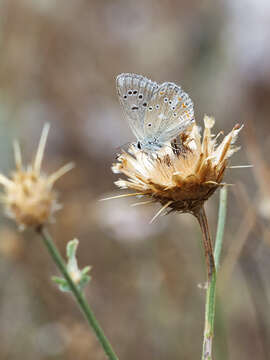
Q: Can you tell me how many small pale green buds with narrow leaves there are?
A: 1